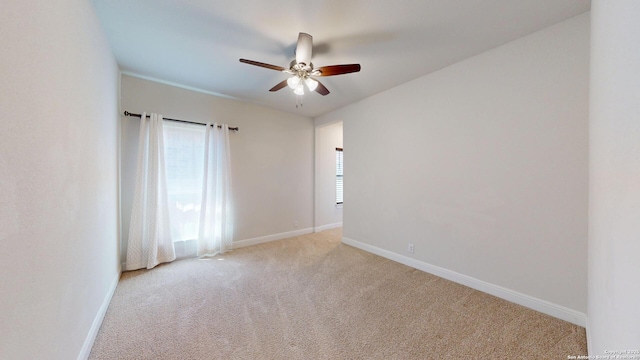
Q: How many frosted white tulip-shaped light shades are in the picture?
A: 3